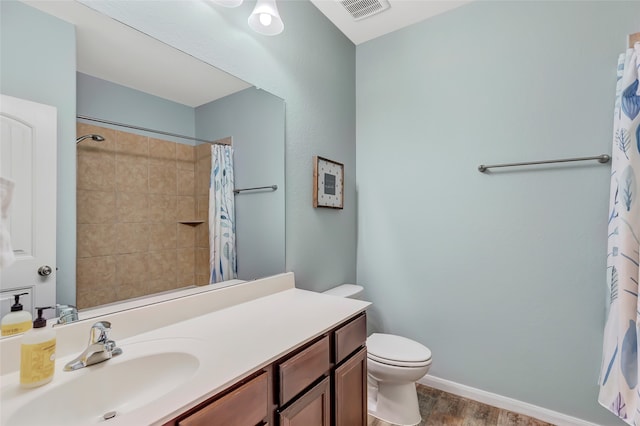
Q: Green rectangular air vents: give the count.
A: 0